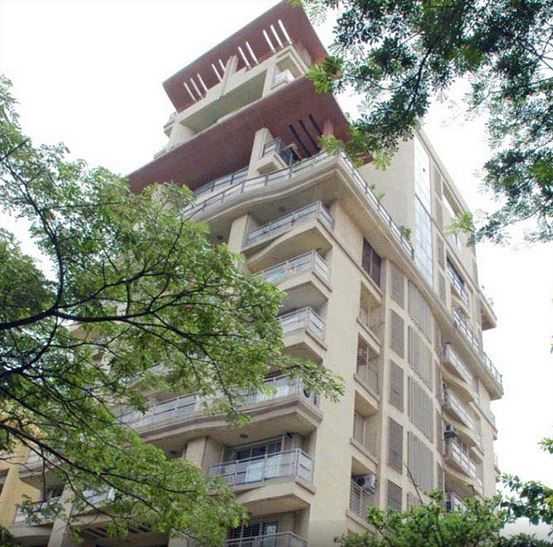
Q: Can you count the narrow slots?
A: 13